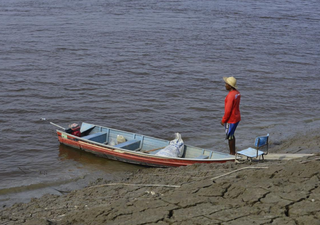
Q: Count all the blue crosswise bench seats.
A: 3